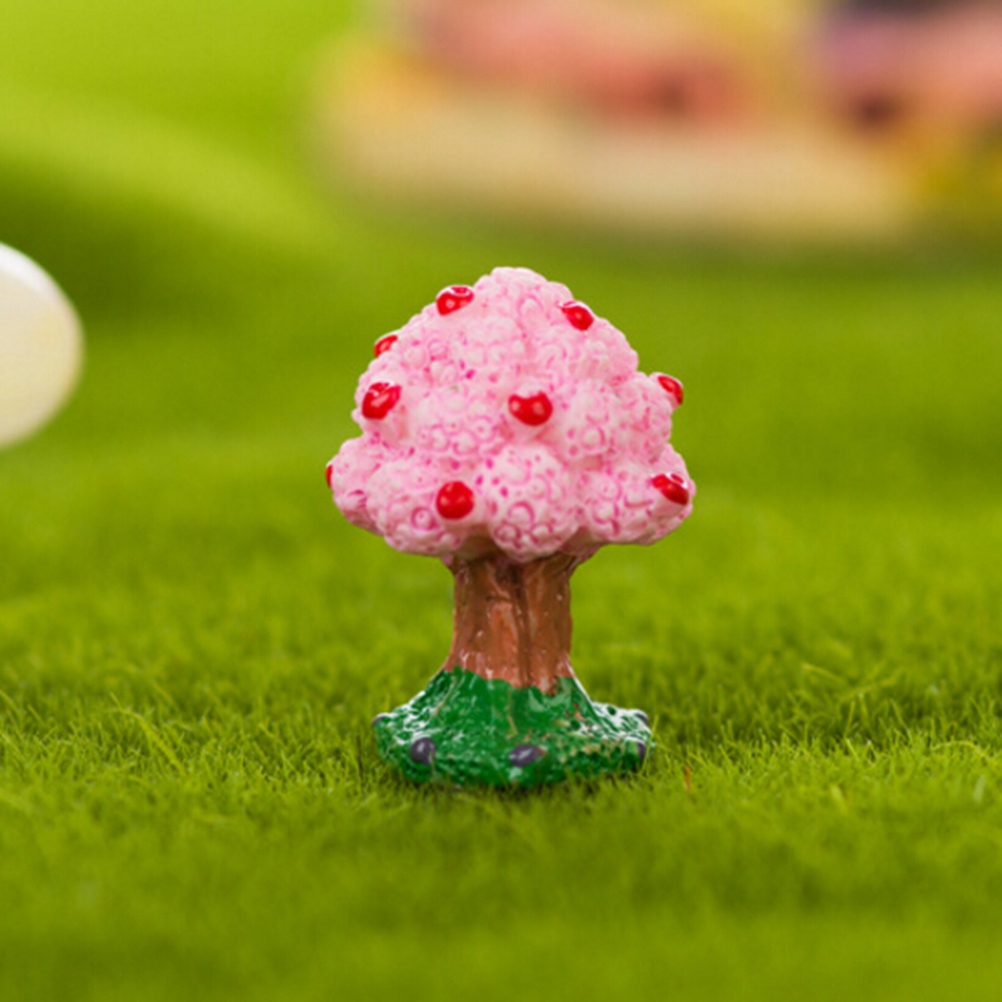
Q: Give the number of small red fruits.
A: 9